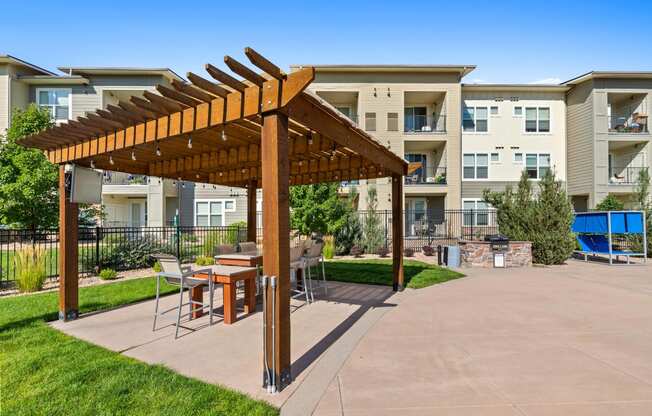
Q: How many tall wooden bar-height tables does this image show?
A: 2